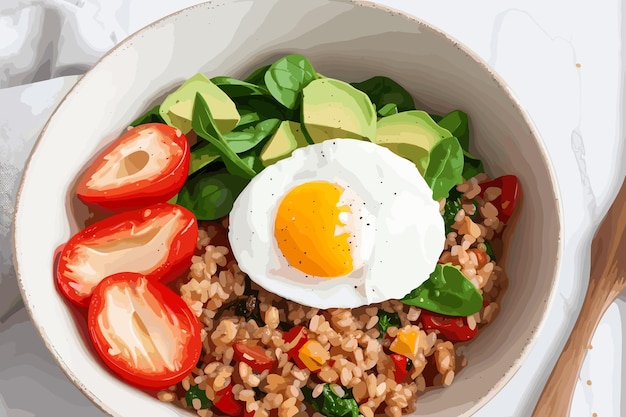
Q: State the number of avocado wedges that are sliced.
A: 4